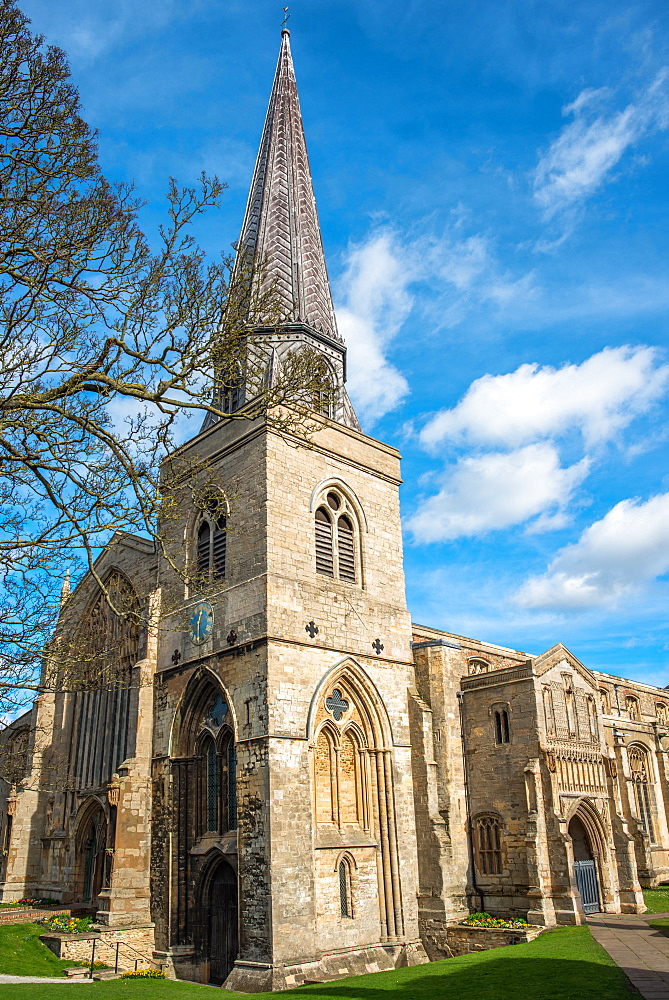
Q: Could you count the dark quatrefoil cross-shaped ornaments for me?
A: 4